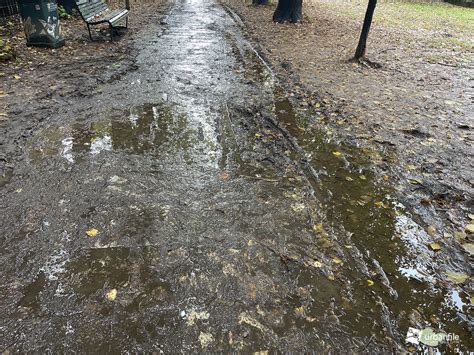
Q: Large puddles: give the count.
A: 2